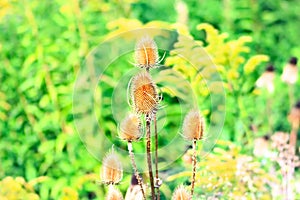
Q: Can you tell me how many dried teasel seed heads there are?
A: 7